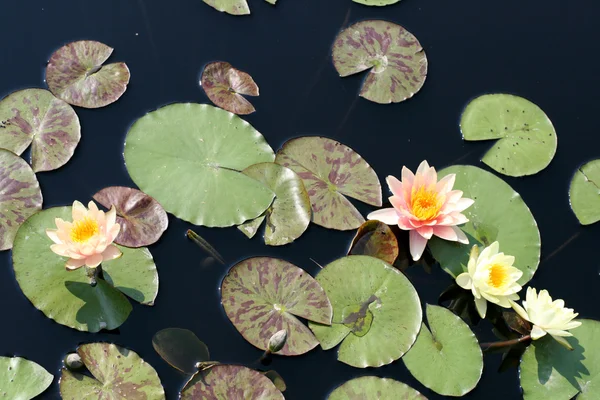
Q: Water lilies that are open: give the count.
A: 4